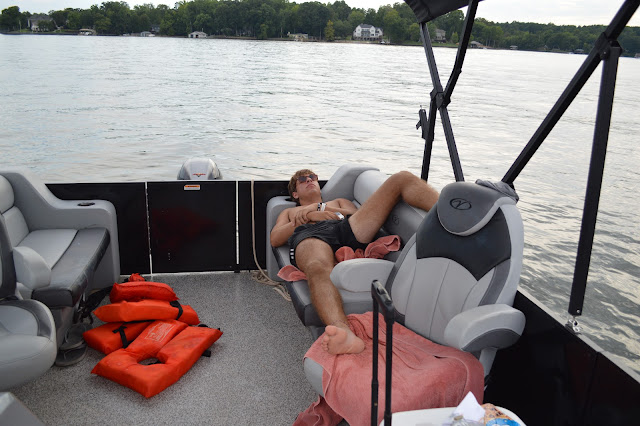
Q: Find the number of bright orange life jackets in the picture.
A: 4